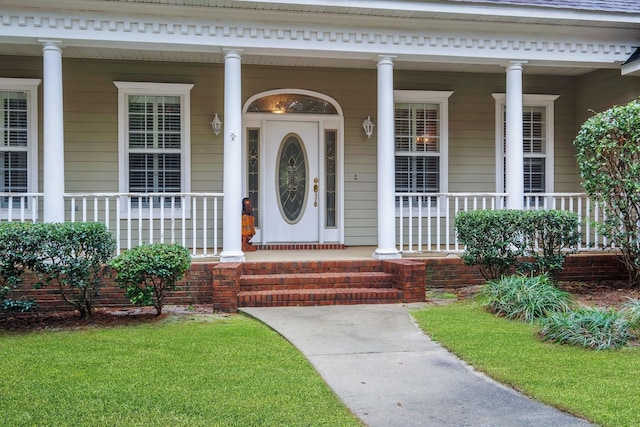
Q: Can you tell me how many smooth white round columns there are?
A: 4